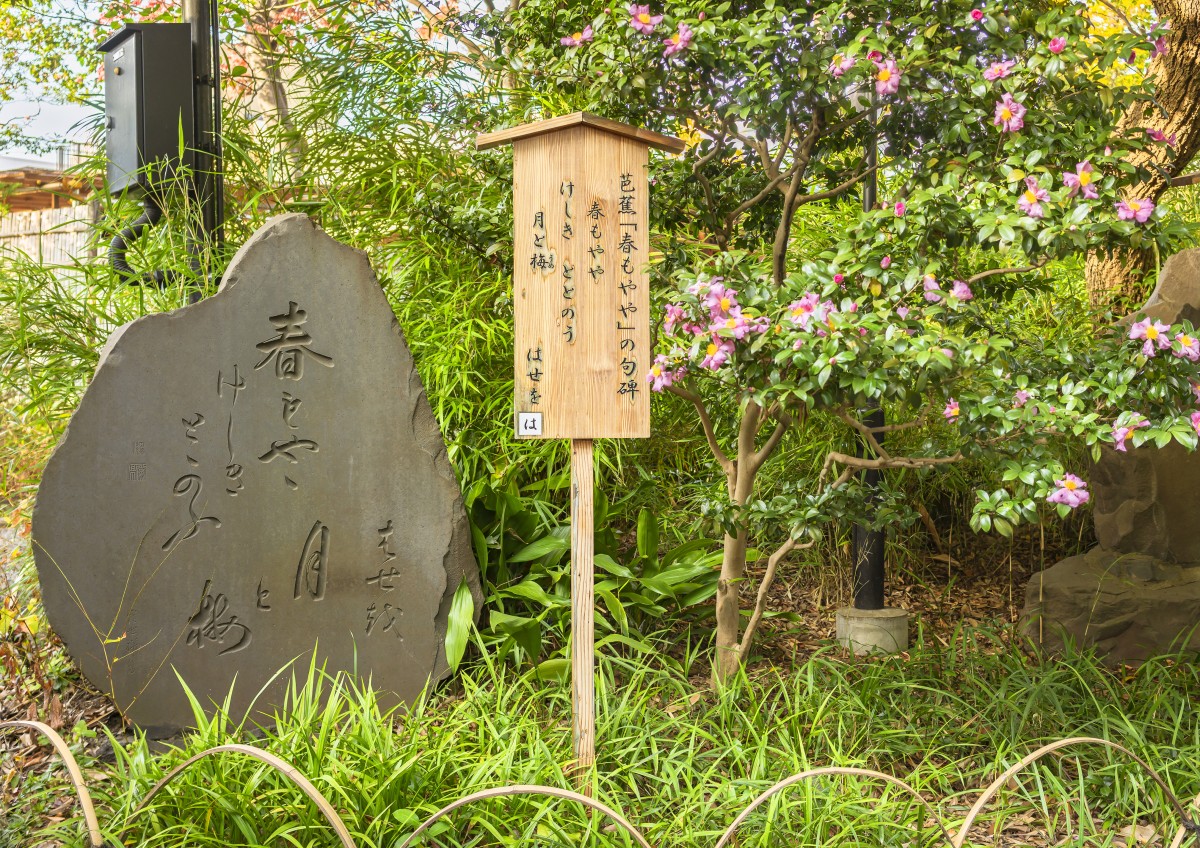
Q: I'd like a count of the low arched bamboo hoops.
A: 5